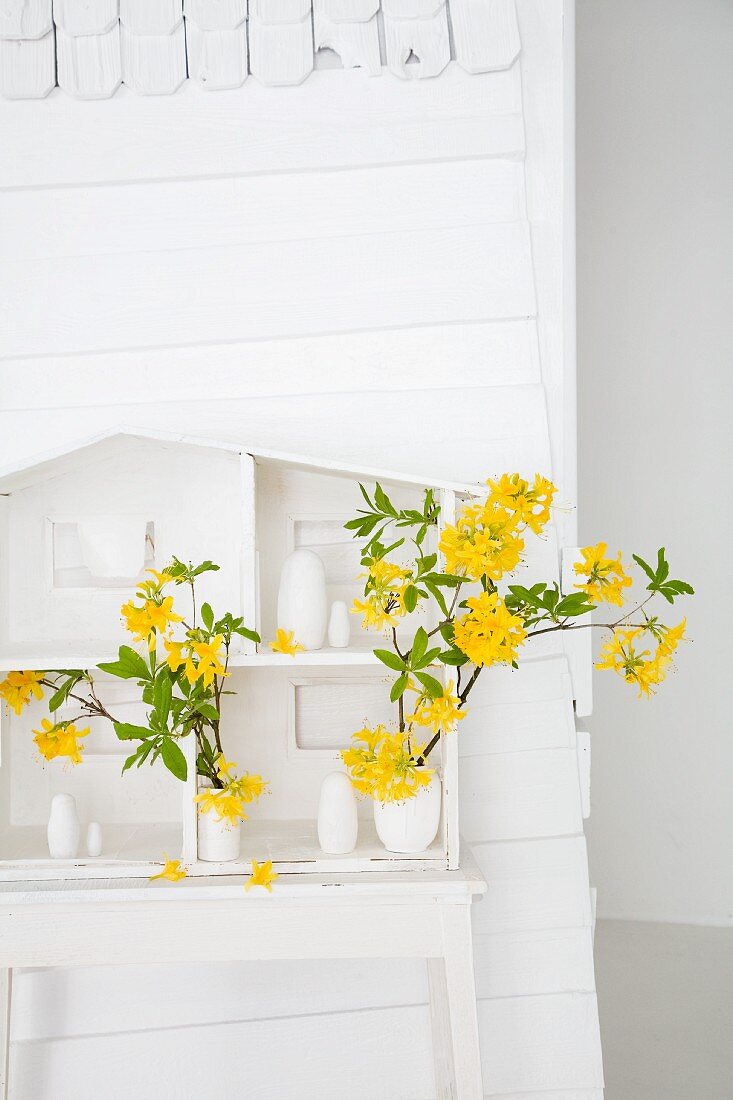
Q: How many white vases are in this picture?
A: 2